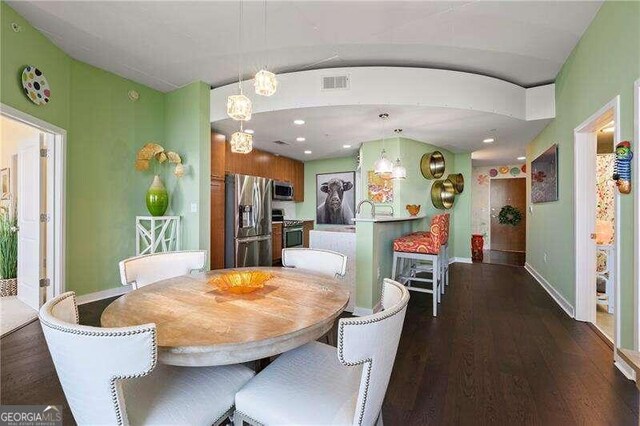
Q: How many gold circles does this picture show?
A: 3